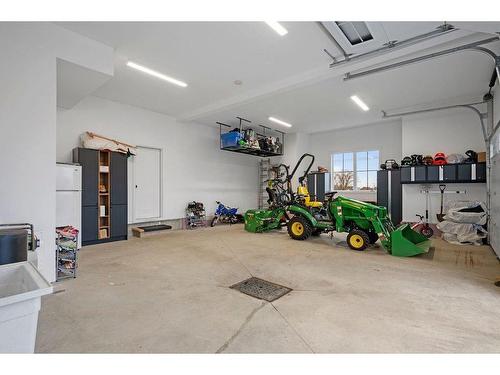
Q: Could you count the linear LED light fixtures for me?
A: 4